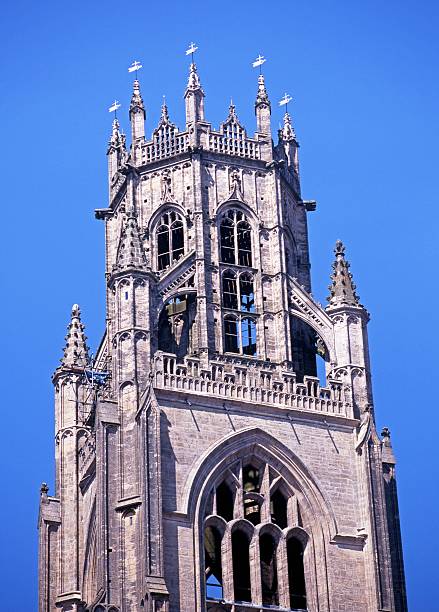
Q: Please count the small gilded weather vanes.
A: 5